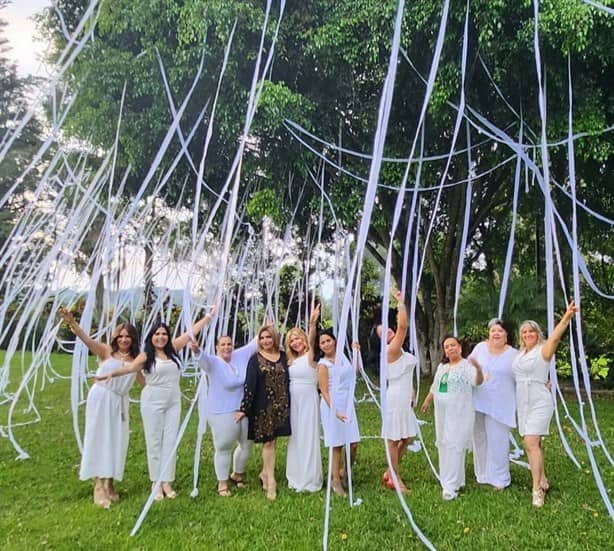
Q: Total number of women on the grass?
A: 10